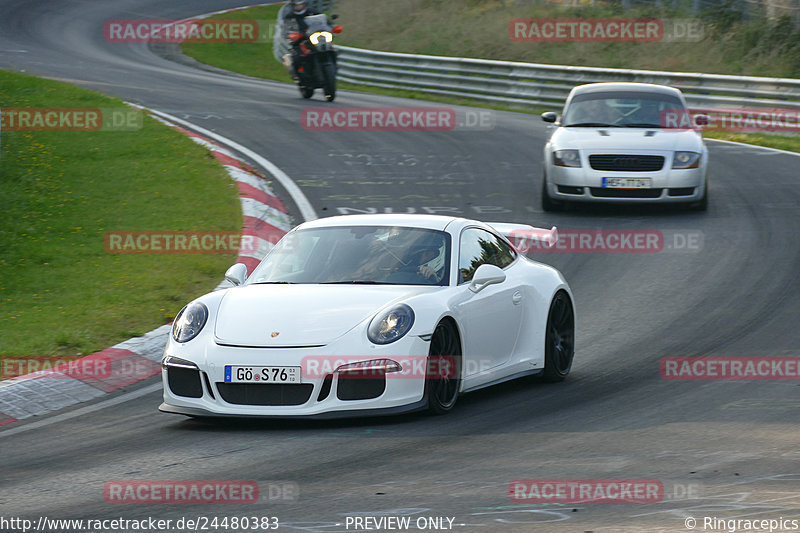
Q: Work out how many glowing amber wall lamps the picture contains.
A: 0